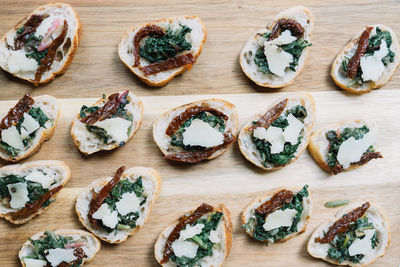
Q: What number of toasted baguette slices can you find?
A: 15